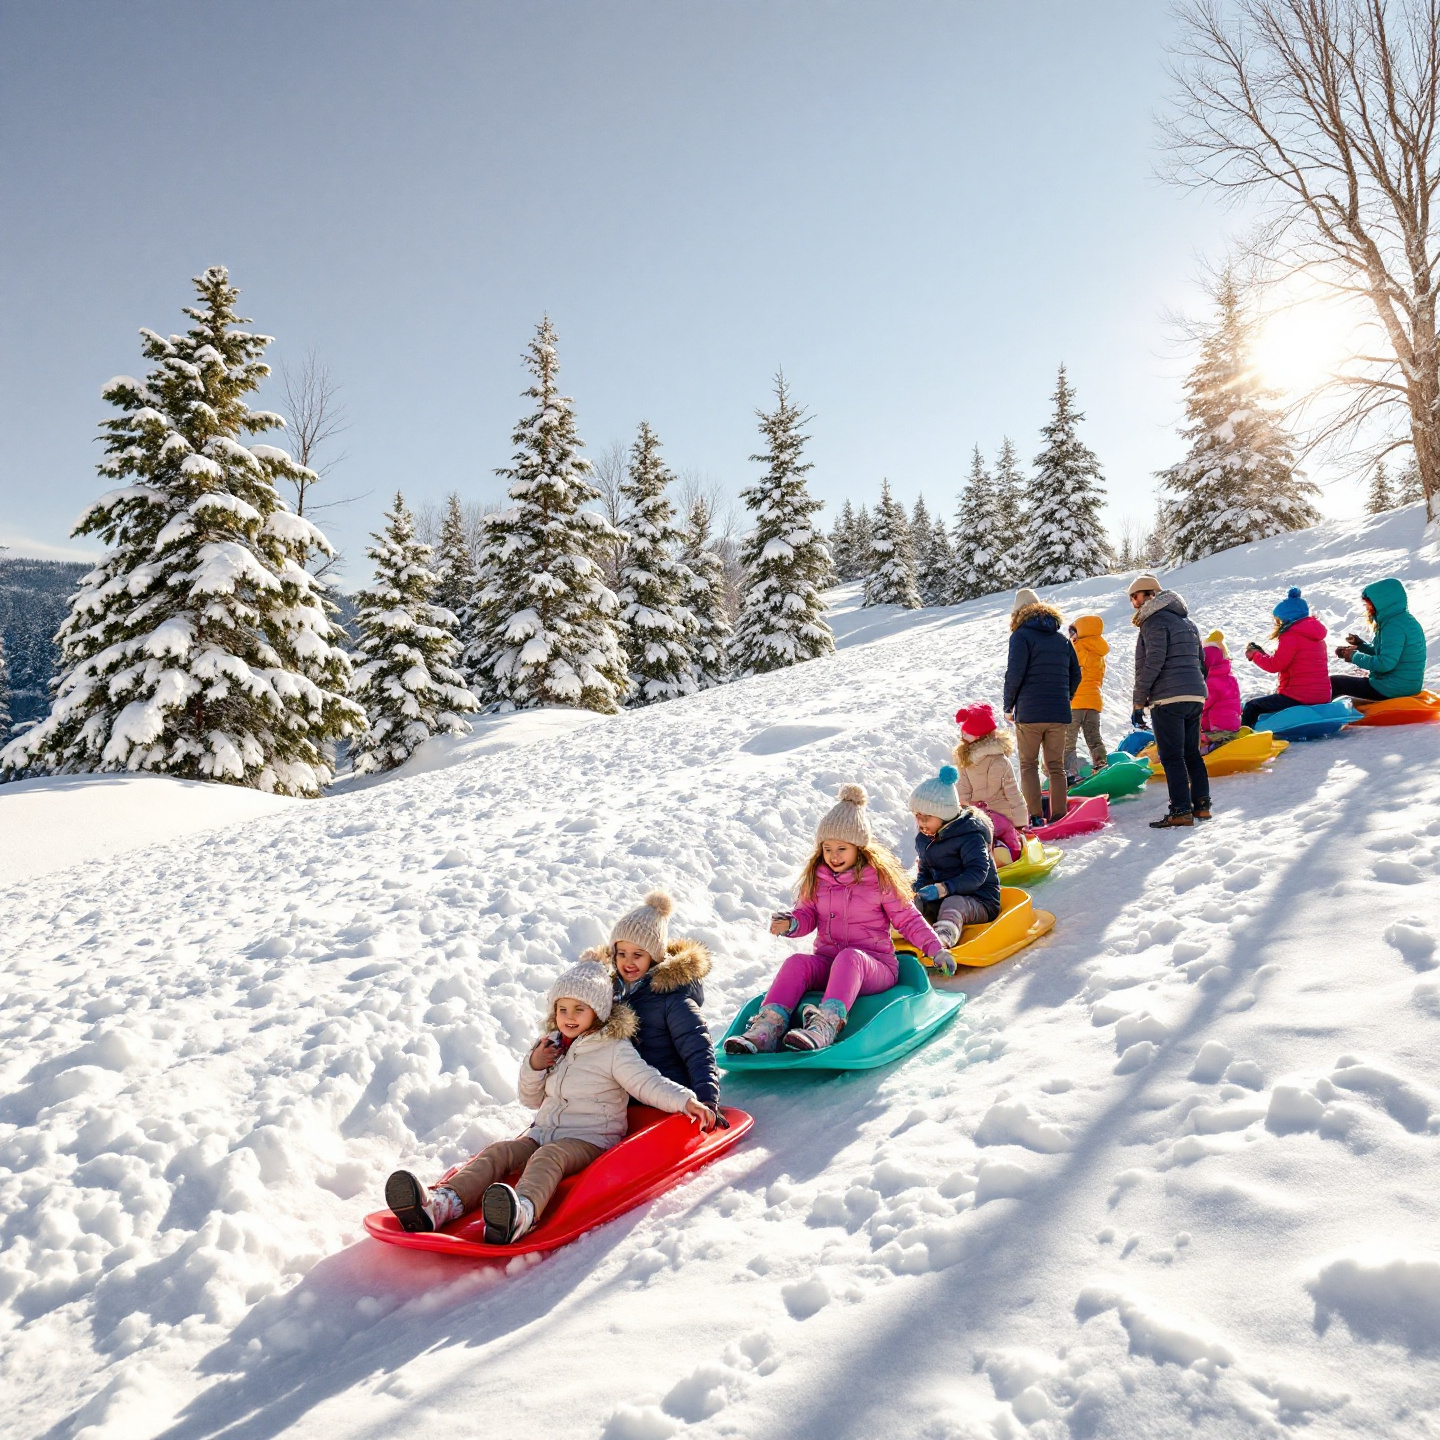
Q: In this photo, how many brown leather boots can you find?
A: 2